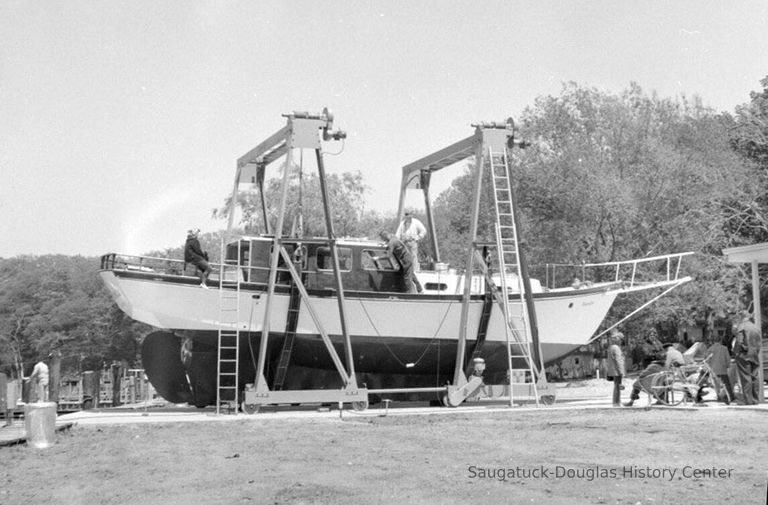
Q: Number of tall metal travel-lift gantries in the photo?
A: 2